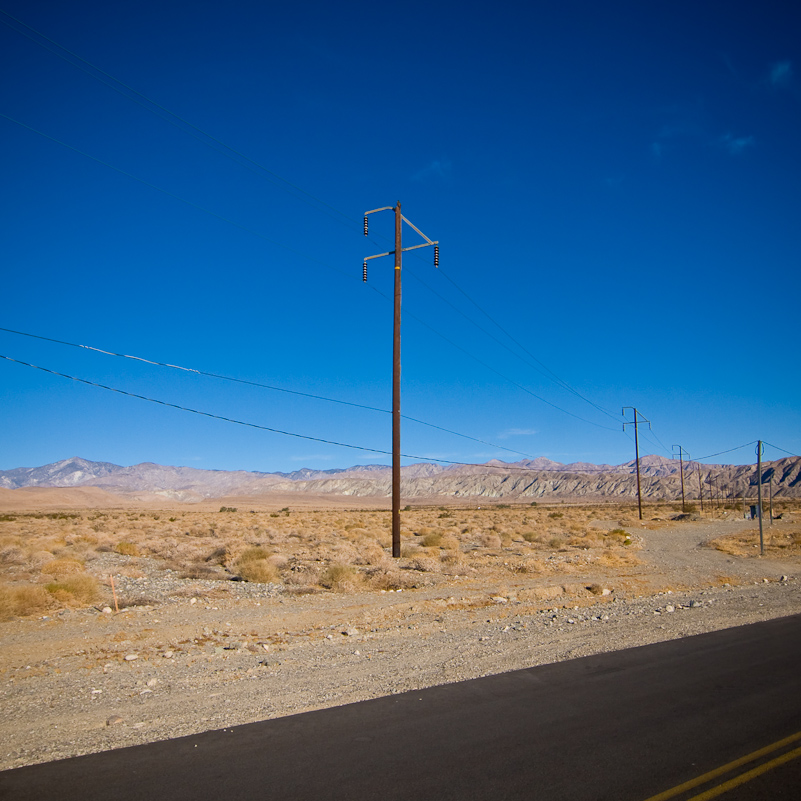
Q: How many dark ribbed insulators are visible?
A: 3